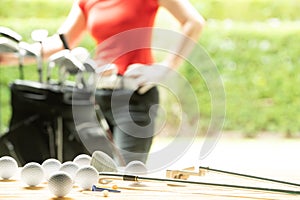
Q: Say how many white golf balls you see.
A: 8